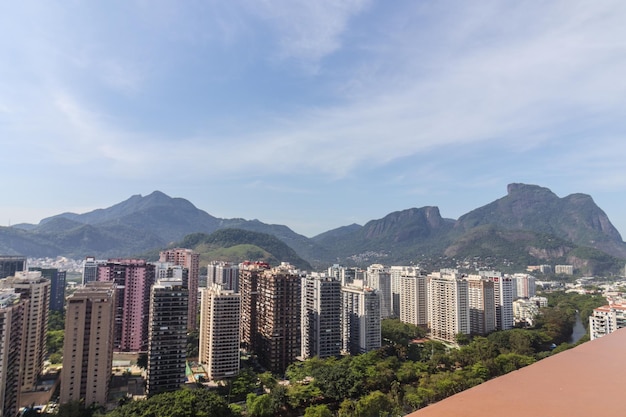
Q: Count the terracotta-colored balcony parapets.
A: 1